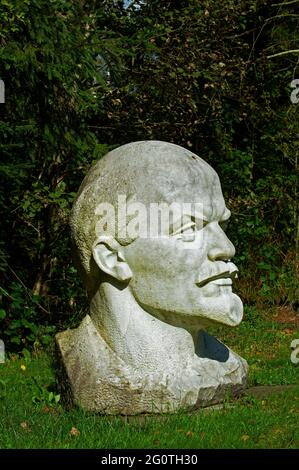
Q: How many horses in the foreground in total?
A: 0